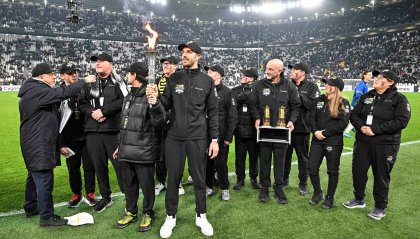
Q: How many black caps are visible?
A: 11